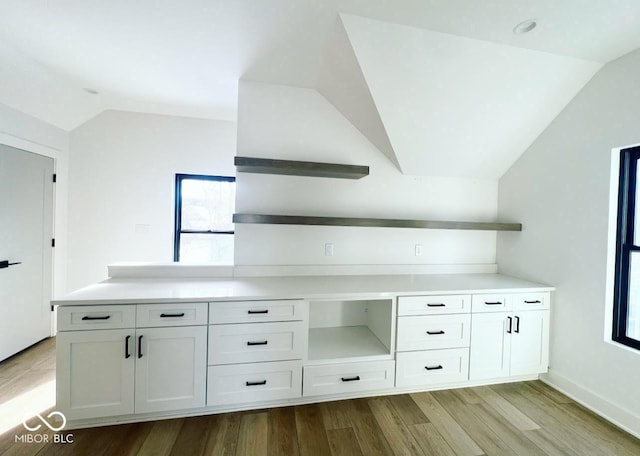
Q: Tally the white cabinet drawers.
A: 11